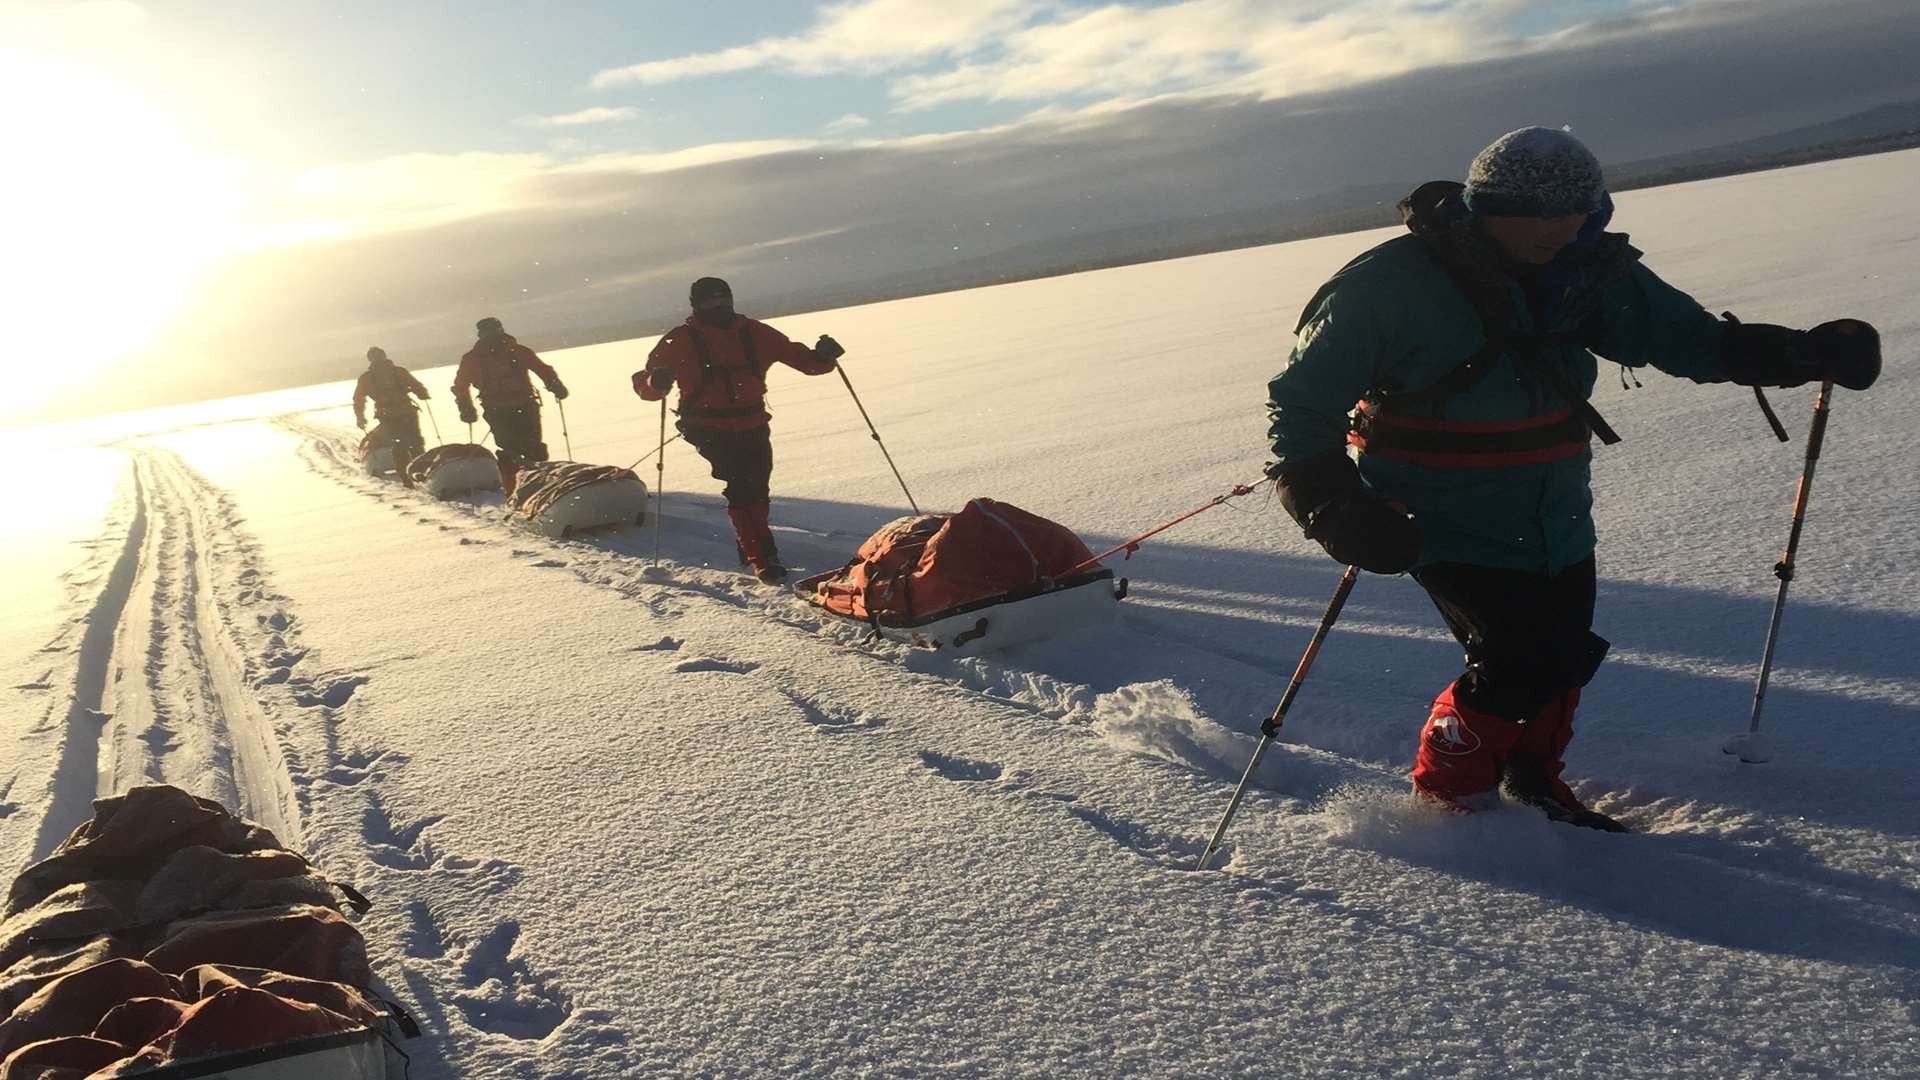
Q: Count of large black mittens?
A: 2